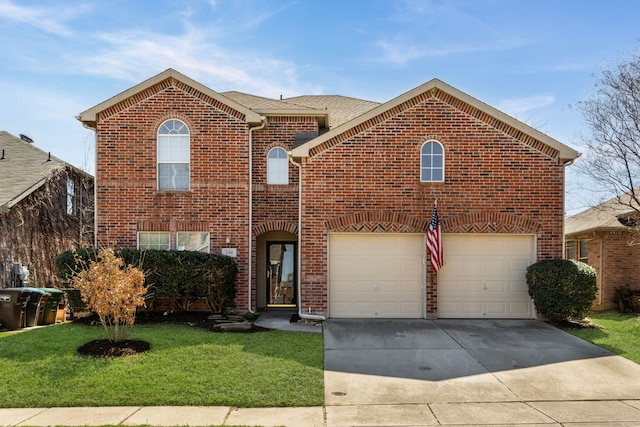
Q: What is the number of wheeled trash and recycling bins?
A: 3